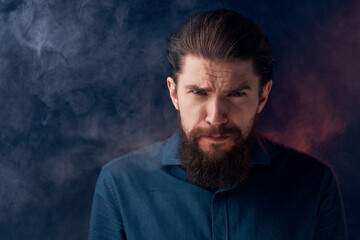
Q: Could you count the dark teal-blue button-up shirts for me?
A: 1